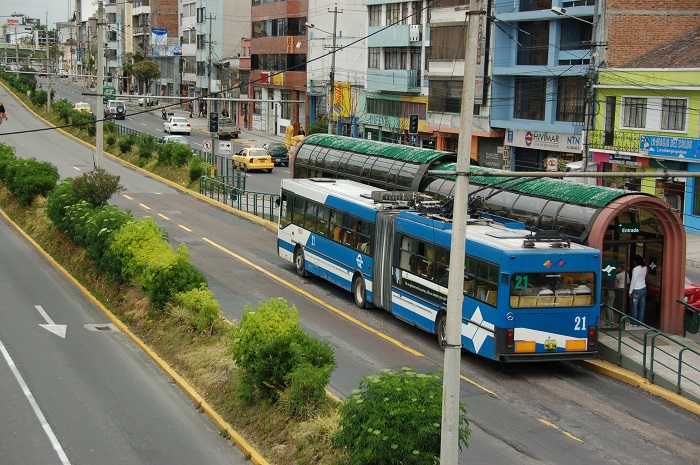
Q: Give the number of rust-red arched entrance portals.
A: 1